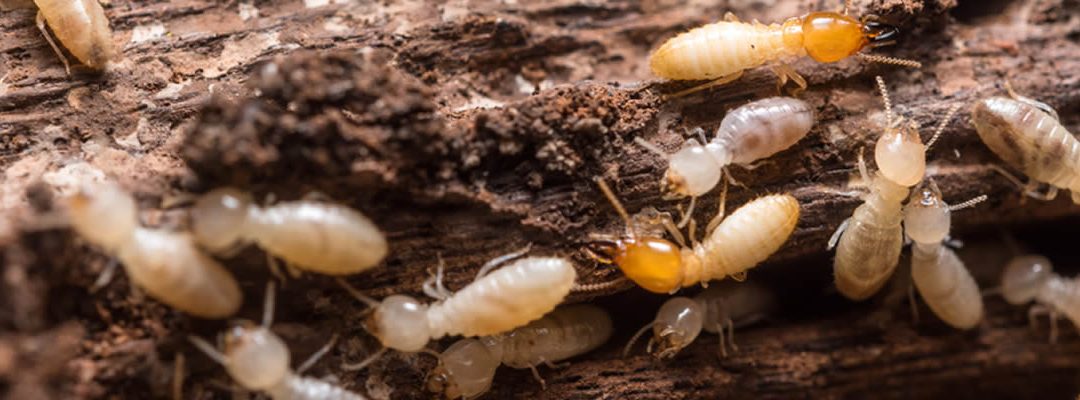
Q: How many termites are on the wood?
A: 14